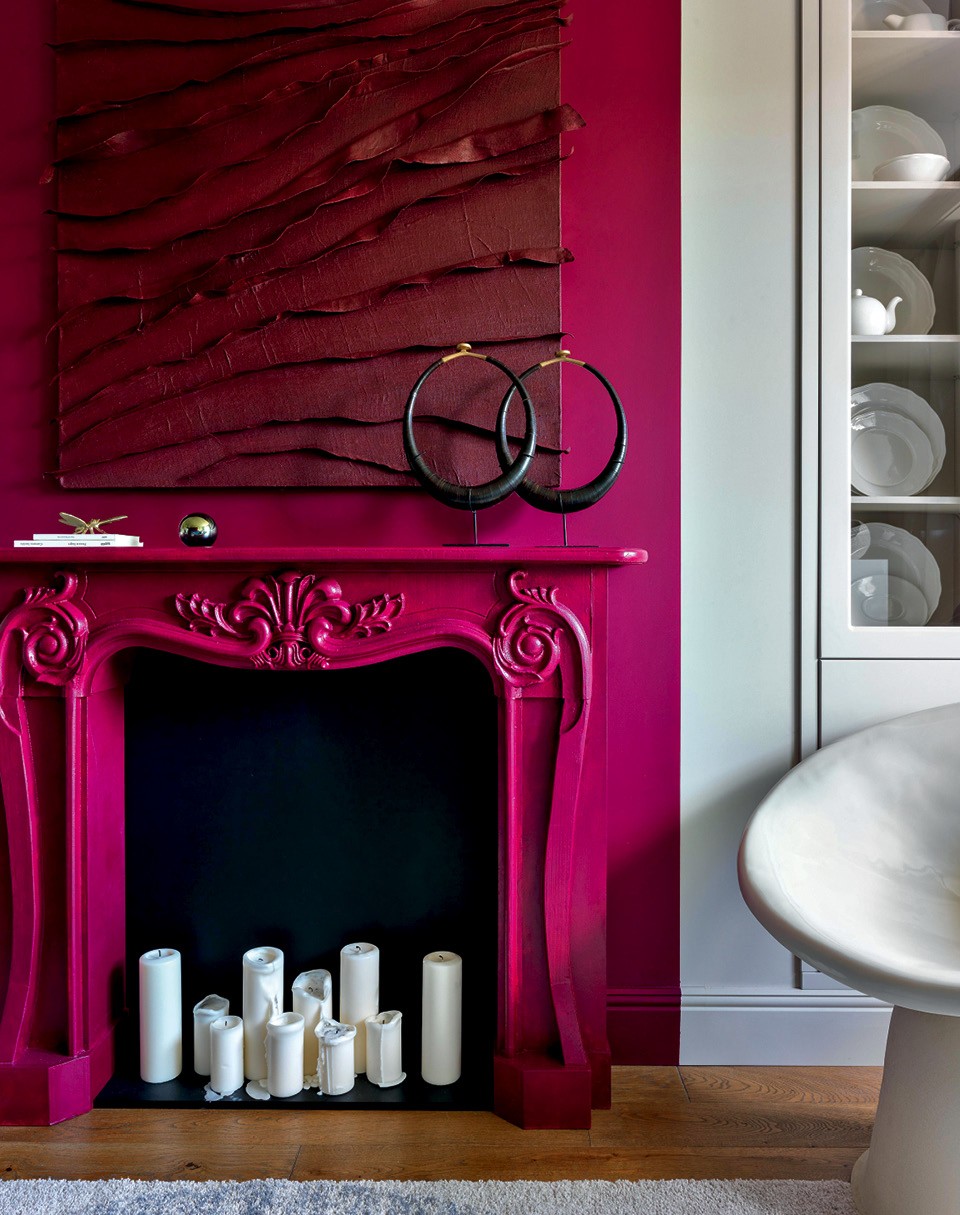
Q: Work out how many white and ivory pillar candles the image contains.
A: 10